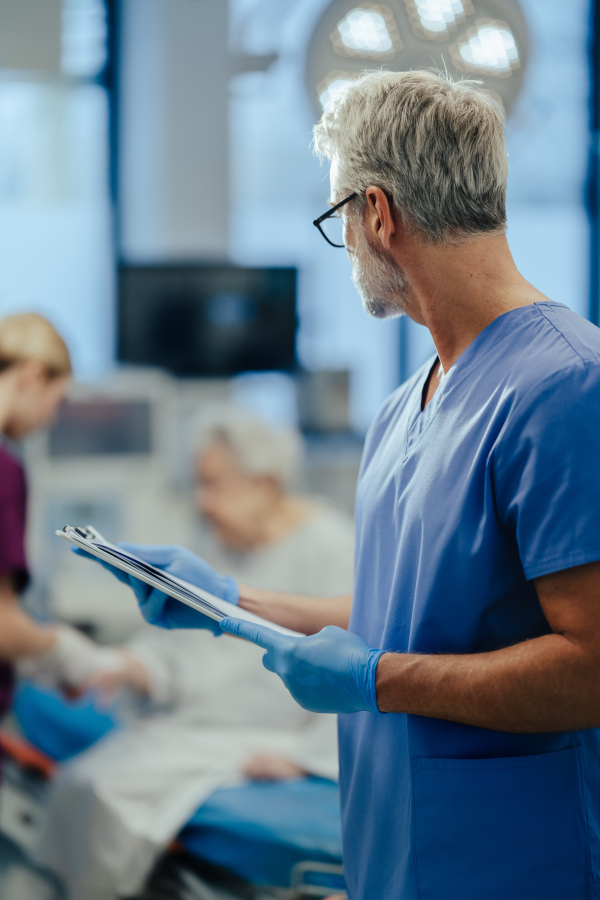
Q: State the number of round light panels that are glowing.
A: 4